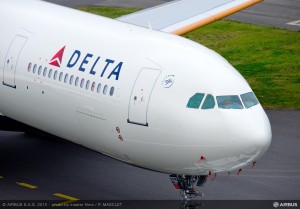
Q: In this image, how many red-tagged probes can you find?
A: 6